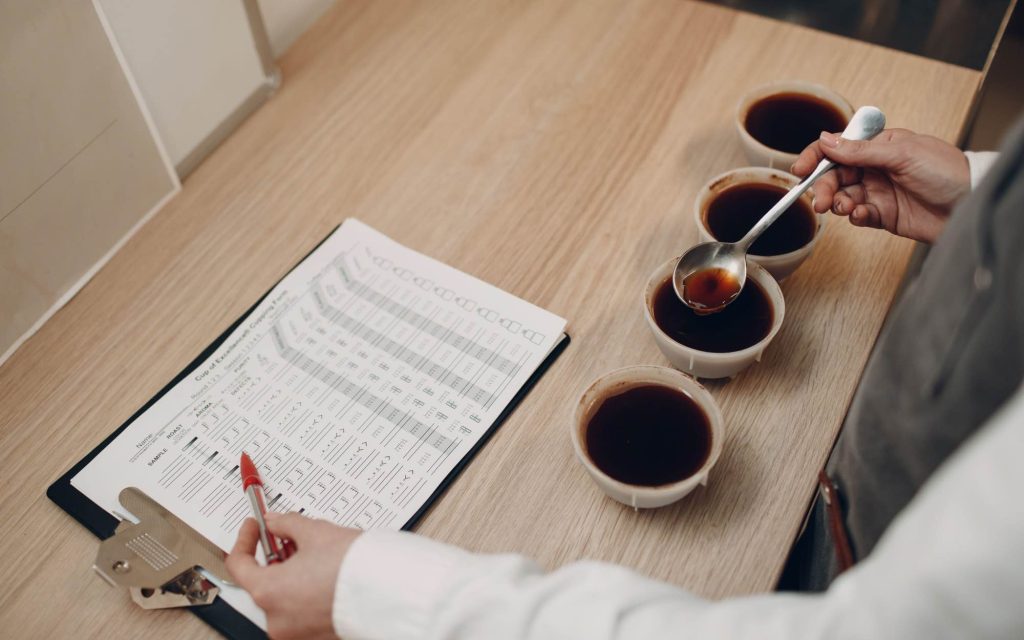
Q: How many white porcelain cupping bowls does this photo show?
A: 4